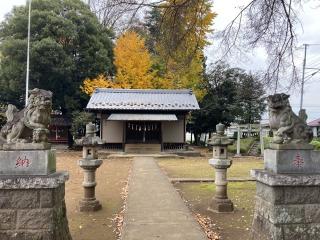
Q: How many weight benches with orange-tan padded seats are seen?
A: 0